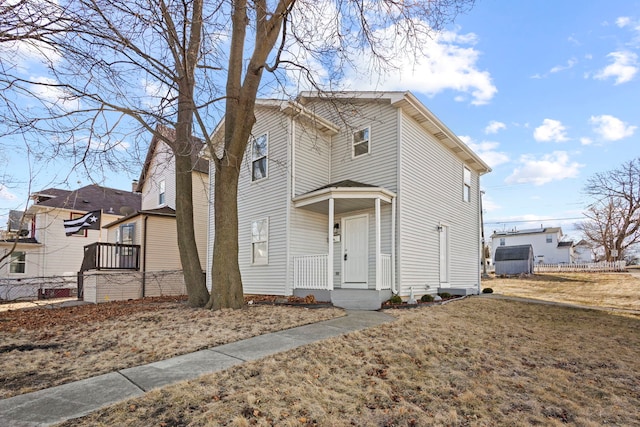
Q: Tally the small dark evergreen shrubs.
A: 4